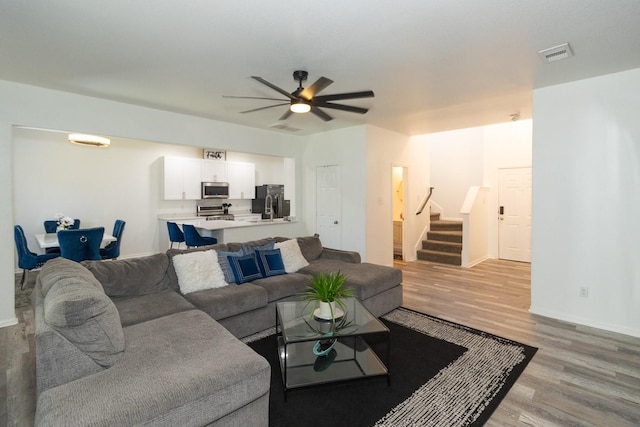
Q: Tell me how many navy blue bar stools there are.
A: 2